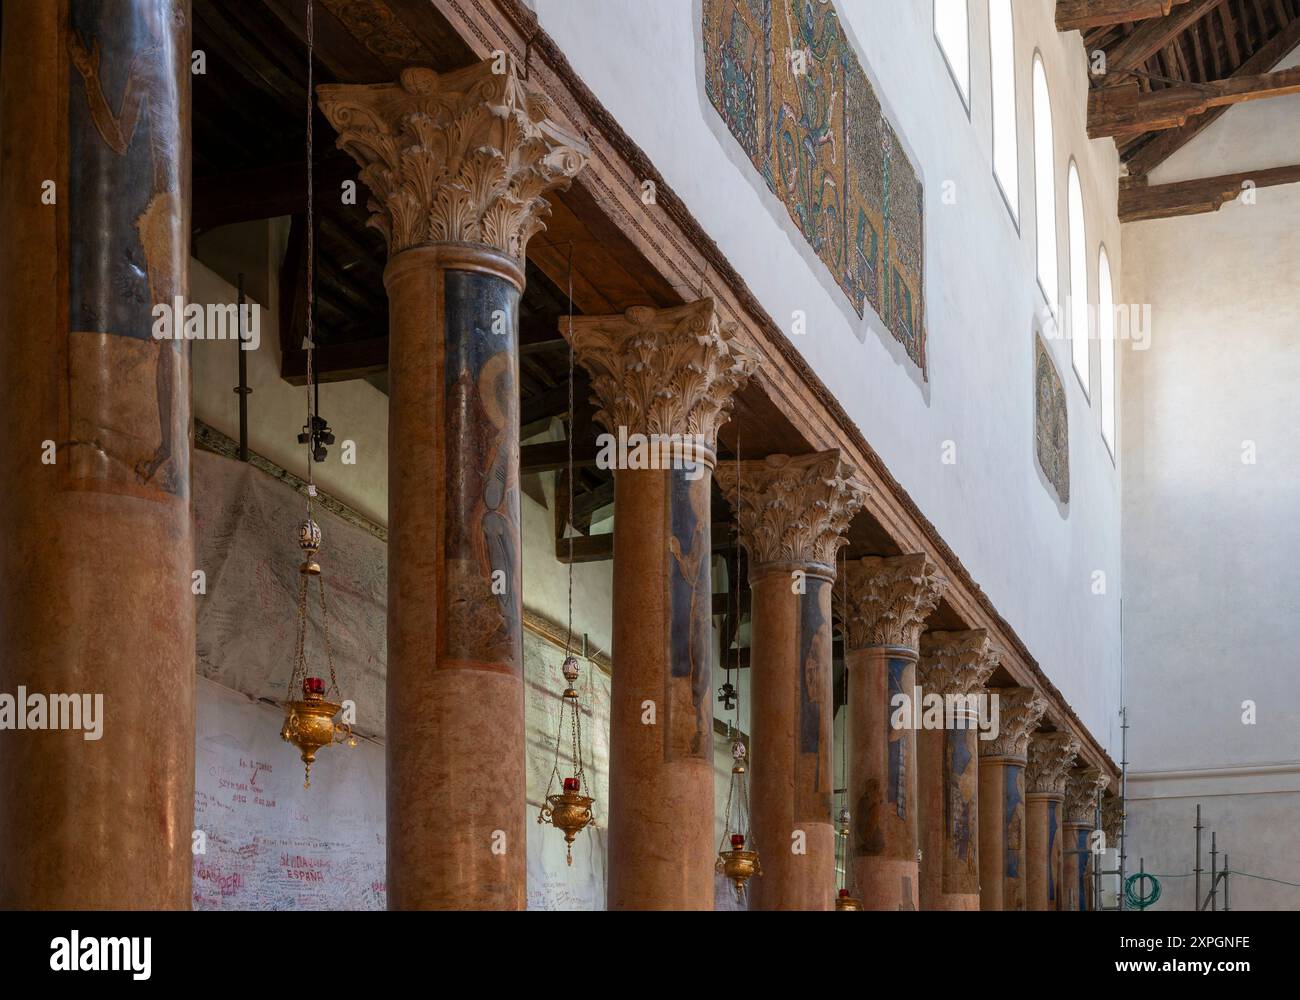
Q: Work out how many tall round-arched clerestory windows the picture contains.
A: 5